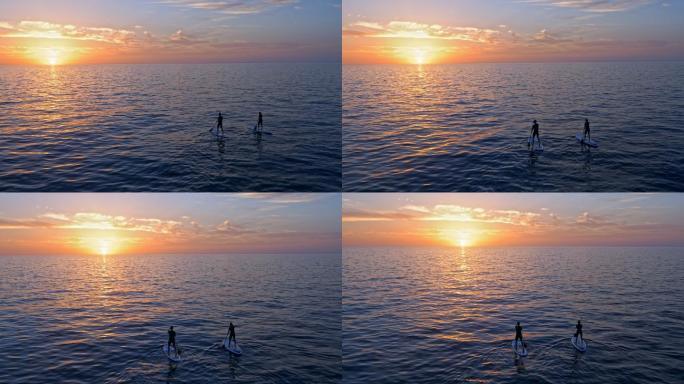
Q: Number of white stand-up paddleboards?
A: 8